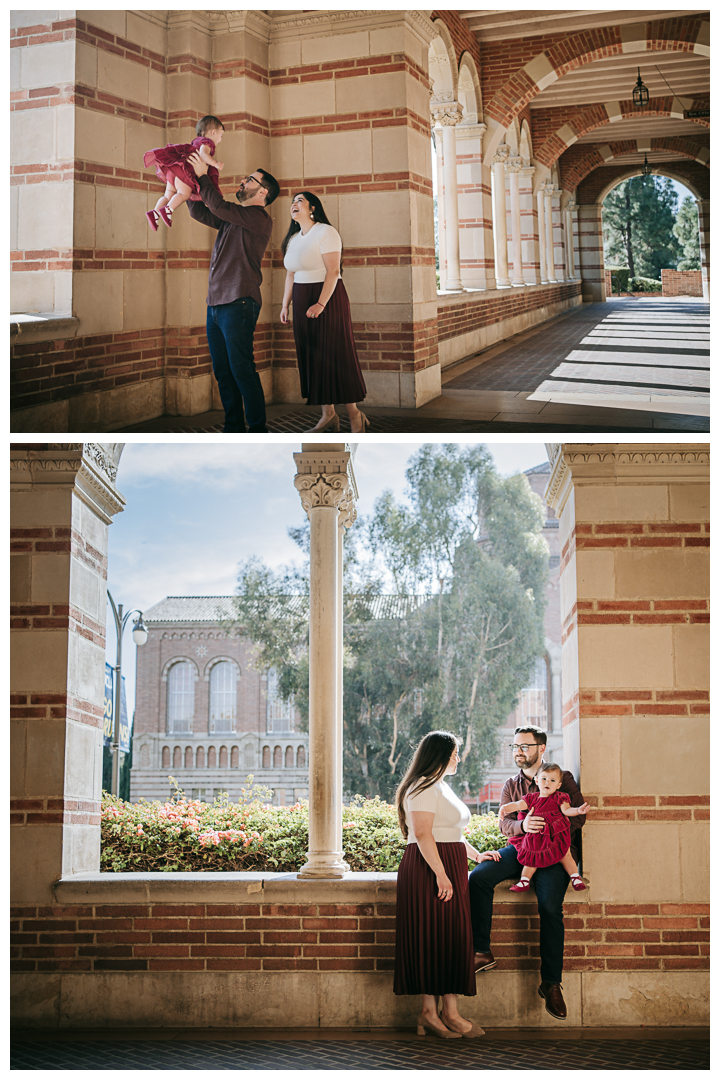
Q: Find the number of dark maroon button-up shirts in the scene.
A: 2